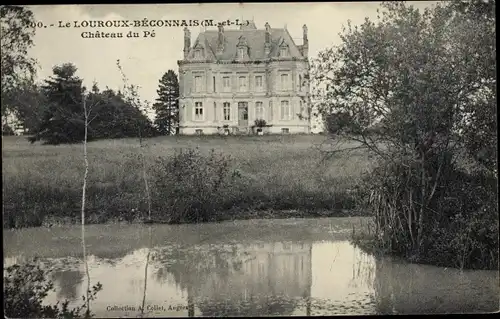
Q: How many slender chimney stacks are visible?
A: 4